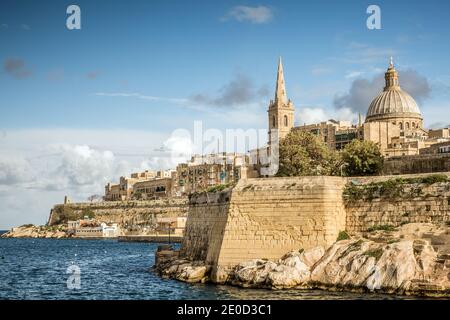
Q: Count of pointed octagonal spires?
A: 1